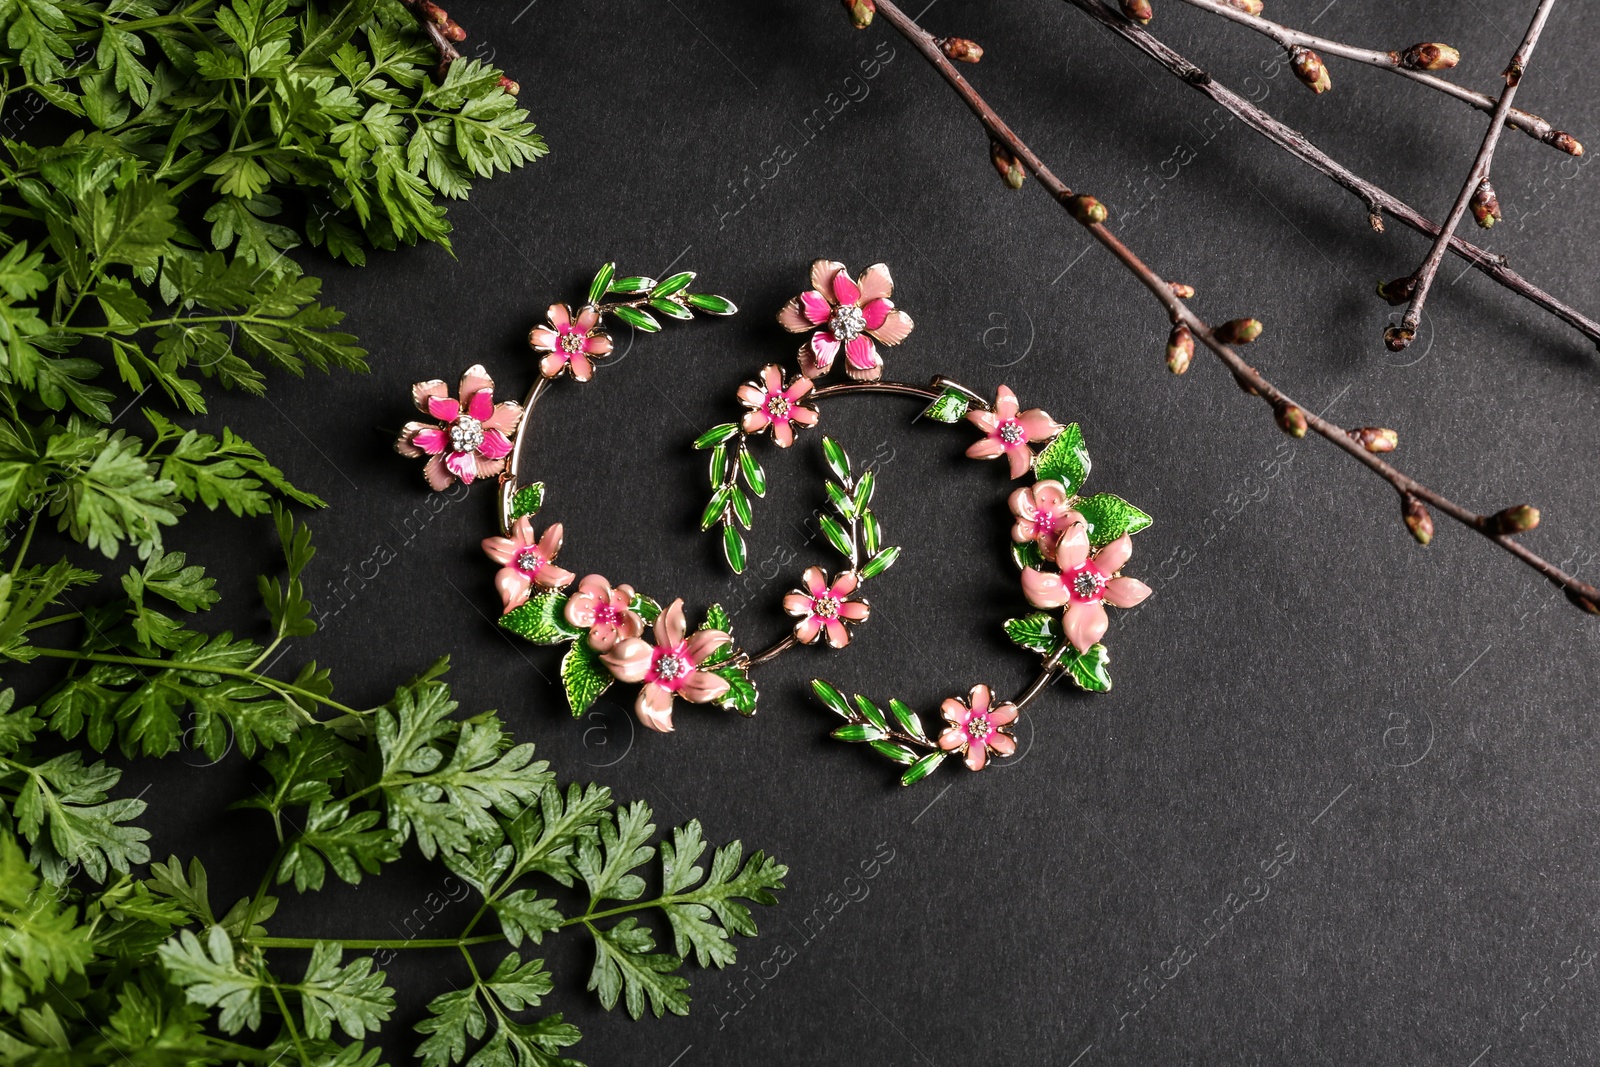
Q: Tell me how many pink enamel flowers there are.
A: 12